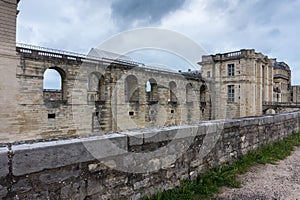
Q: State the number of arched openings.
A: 7